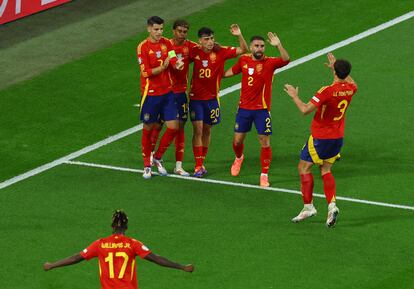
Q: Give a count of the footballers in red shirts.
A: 6